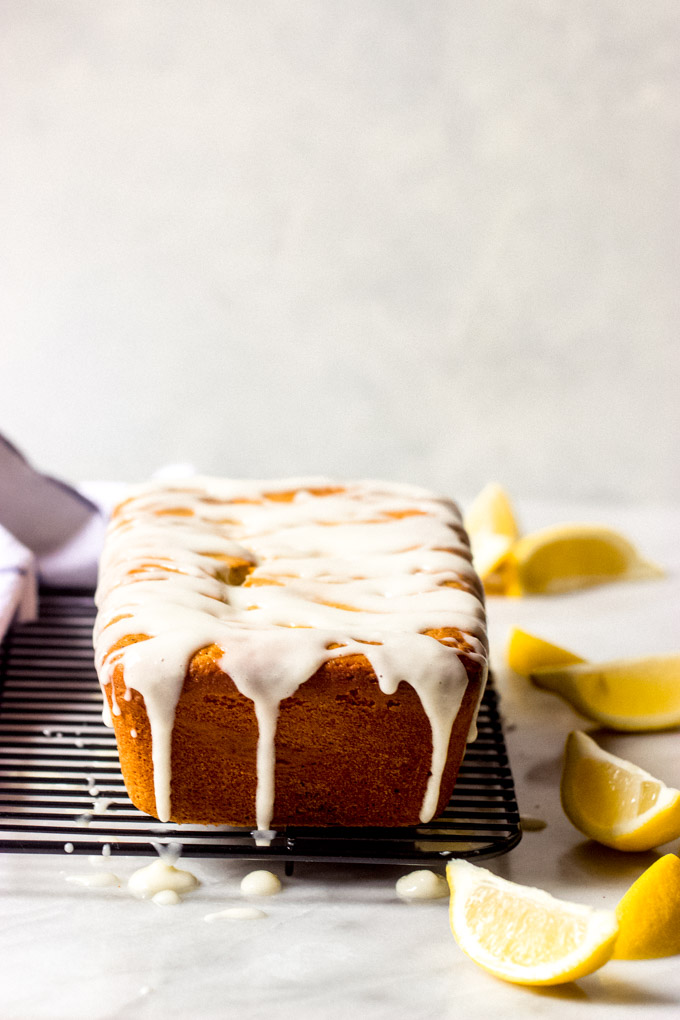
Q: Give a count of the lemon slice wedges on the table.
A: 7